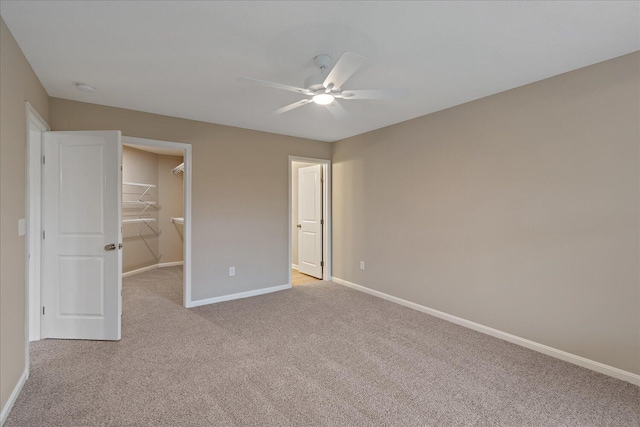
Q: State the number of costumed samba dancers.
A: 0